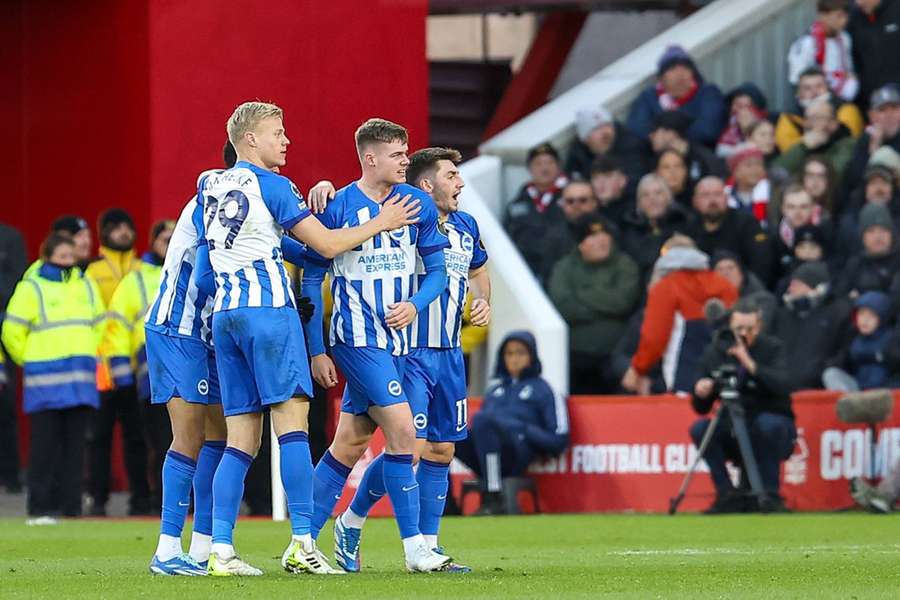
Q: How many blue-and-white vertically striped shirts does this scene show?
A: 4